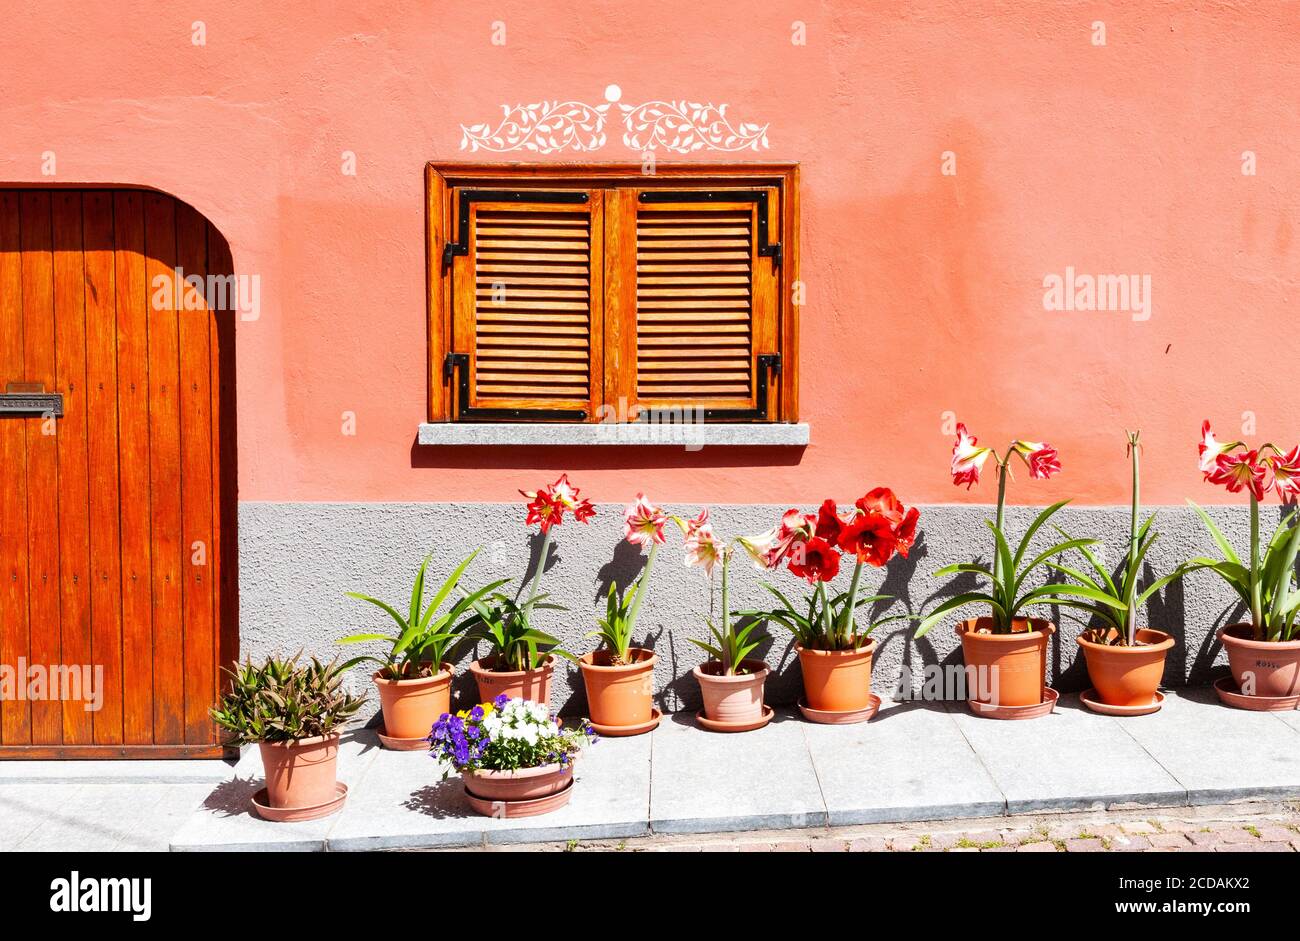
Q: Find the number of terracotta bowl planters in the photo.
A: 1